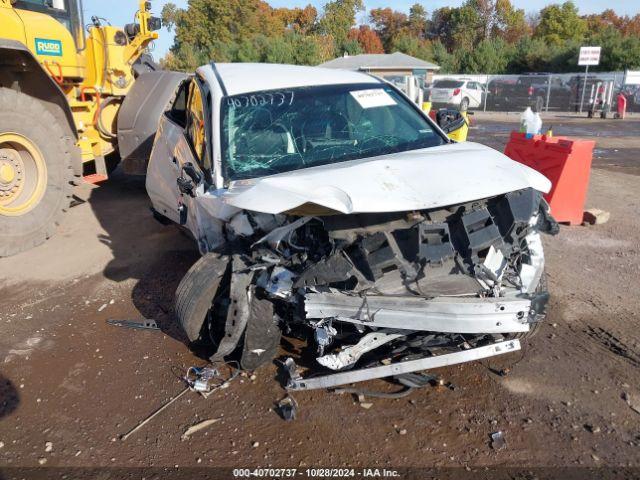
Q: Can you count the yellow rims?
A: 1